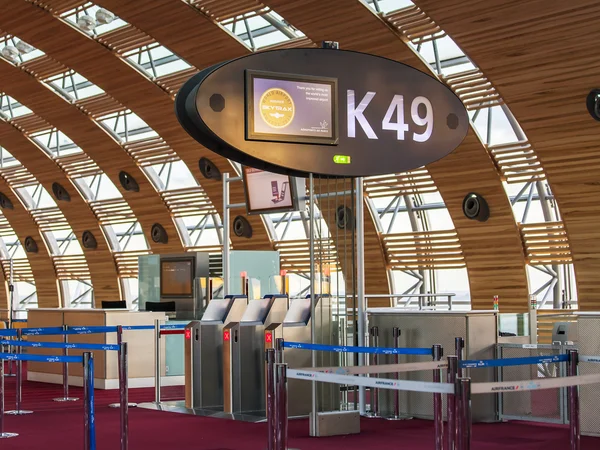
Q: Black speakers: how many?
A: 11